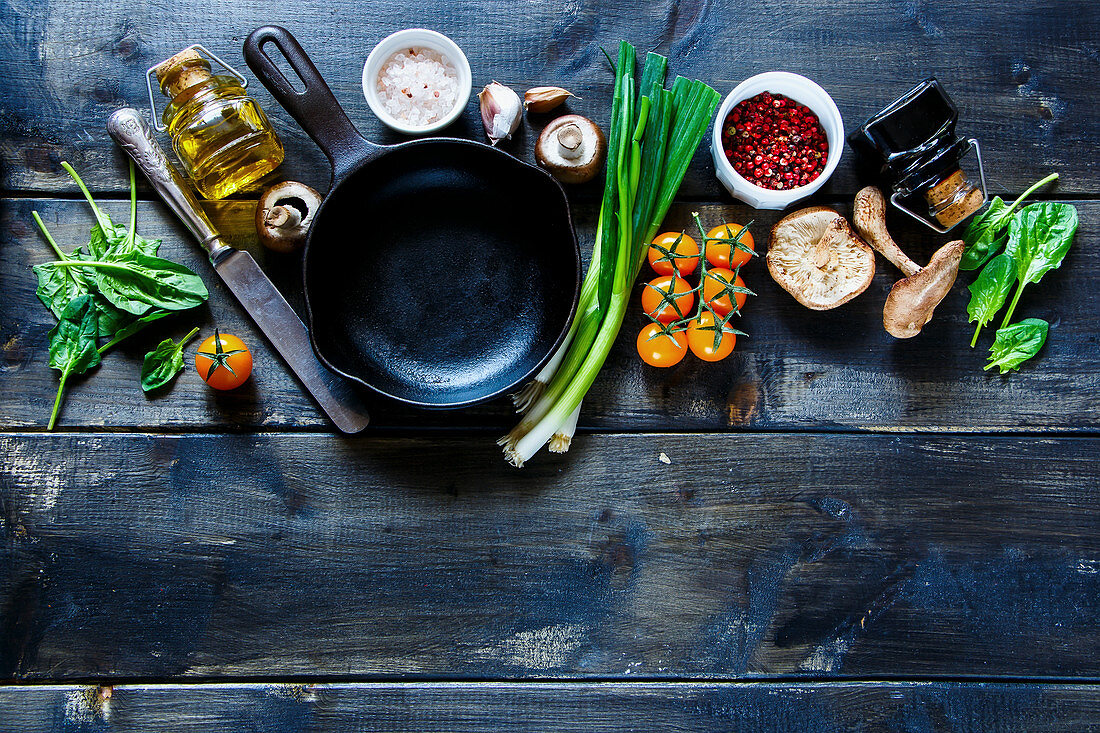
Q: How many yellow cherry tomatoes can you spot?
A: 7